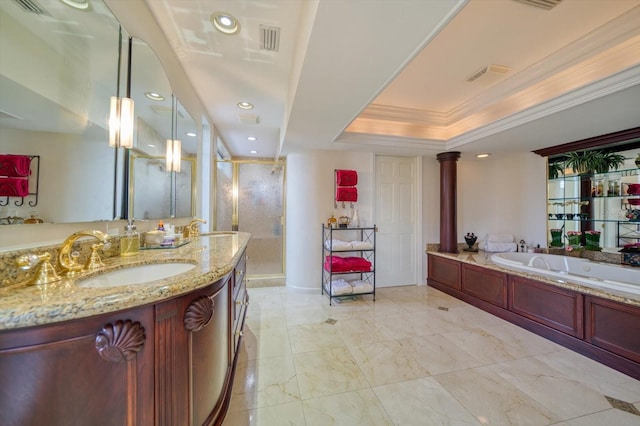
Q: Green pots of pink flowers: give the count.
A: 3